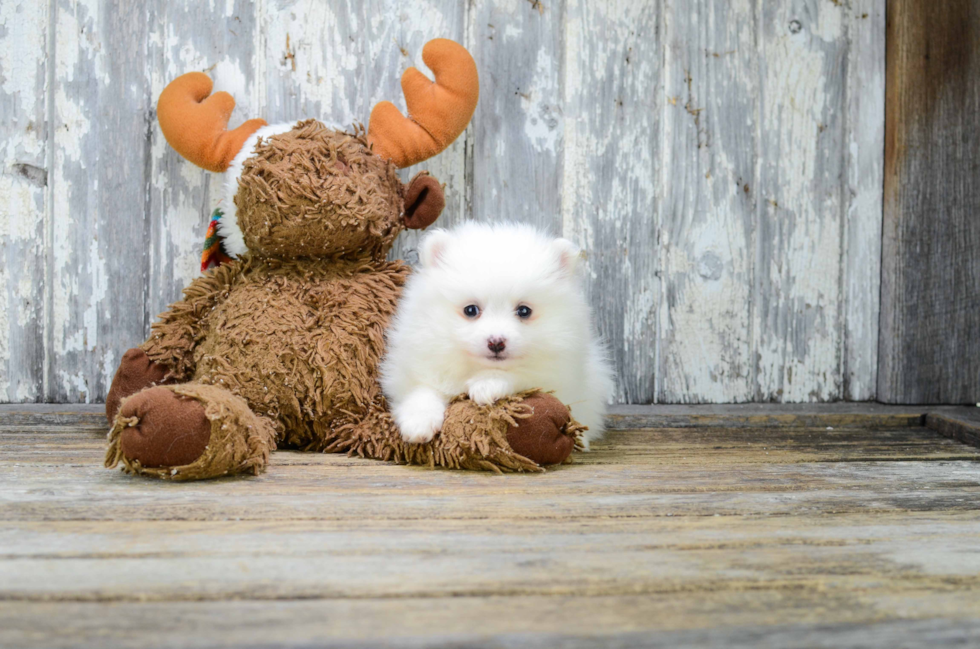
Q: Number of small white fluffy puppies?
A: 1